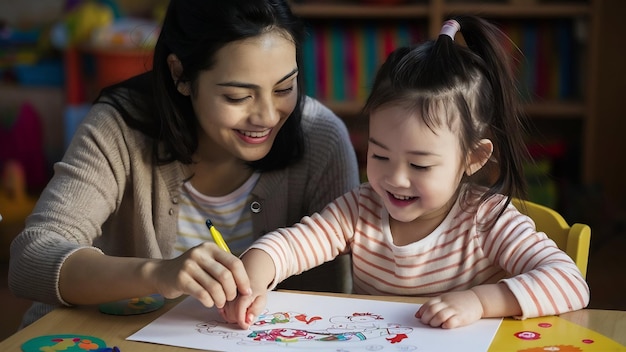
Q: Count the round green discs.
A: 2